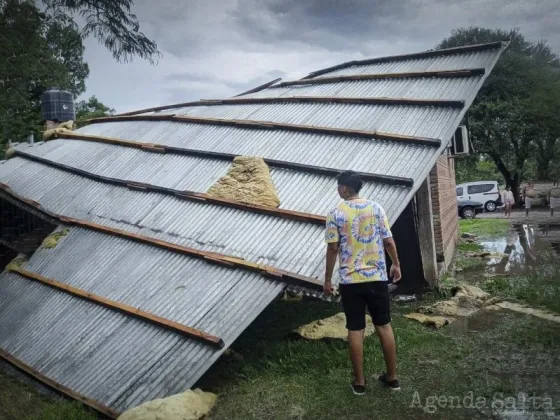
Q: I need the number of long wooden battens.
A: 9